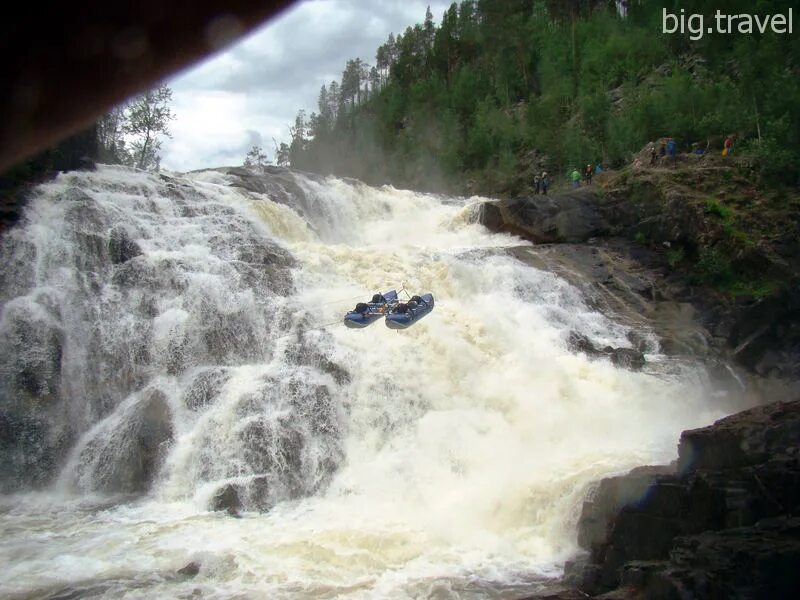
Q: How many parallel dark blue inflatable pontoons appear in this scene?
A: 2